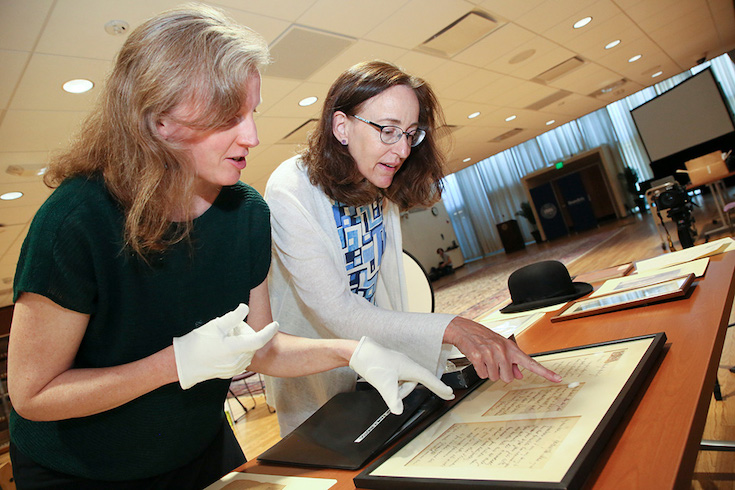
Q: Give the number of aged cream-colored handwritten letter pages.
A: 3